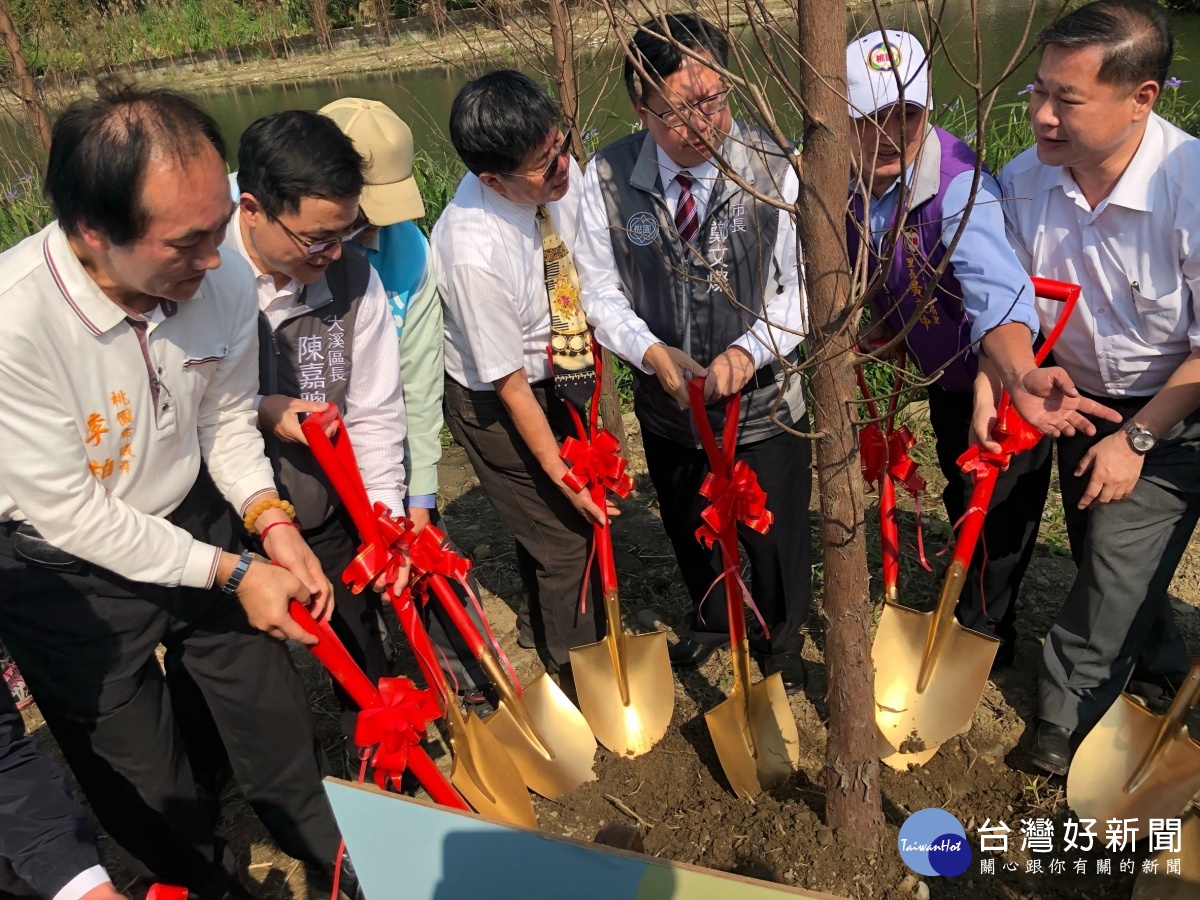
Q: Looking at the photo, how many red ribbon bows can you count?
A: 7